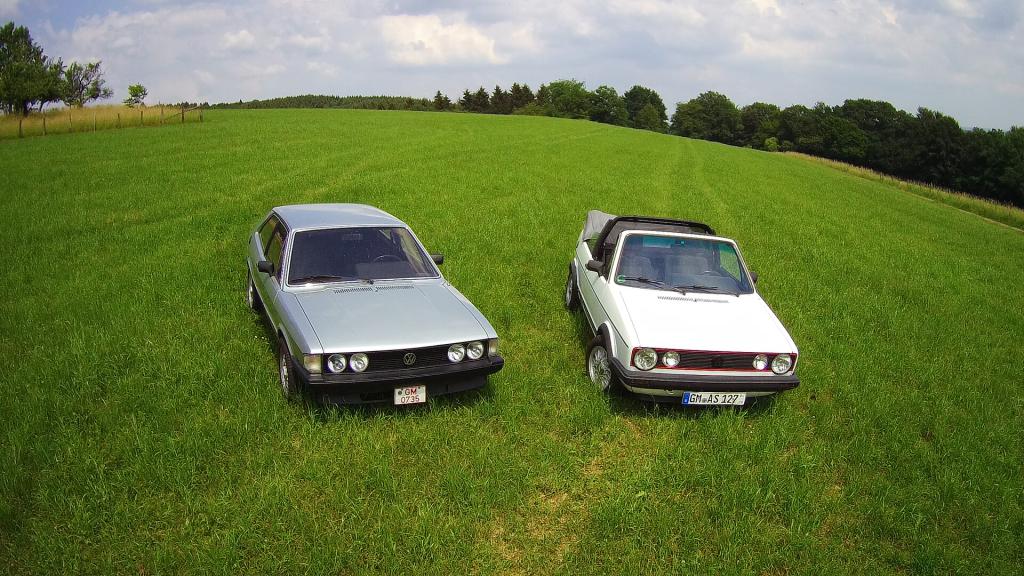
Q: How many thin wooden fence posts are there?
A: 9